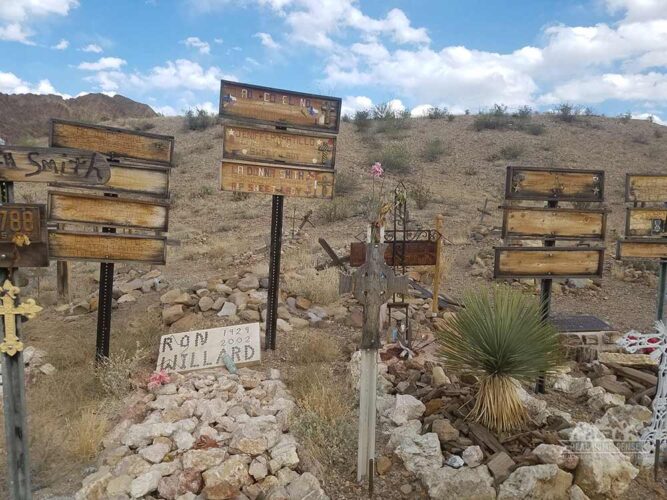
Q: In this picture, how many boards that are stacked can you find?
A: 13